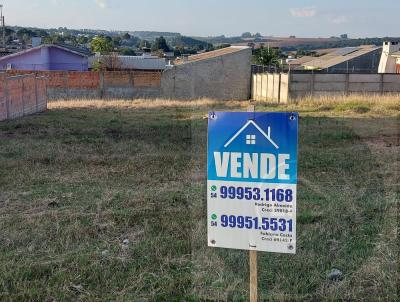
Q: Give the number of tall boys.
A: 0